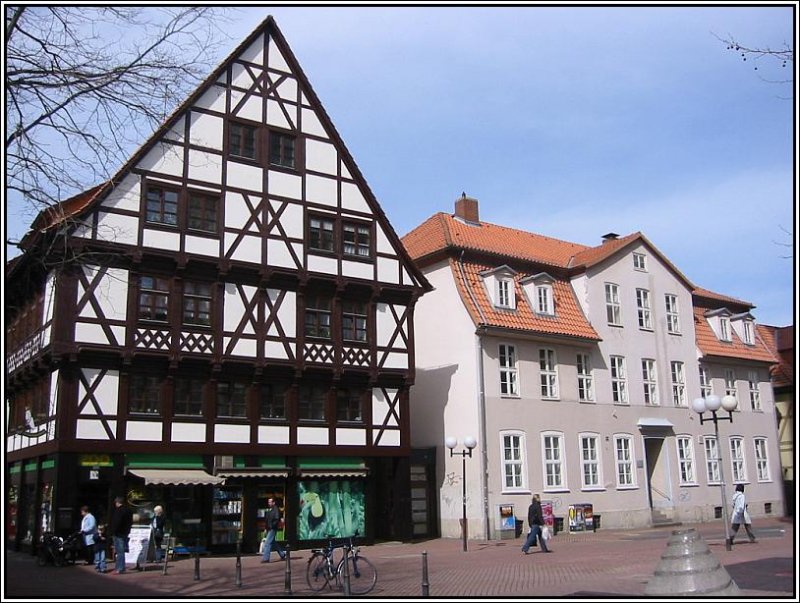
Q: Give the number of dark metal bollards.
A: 5